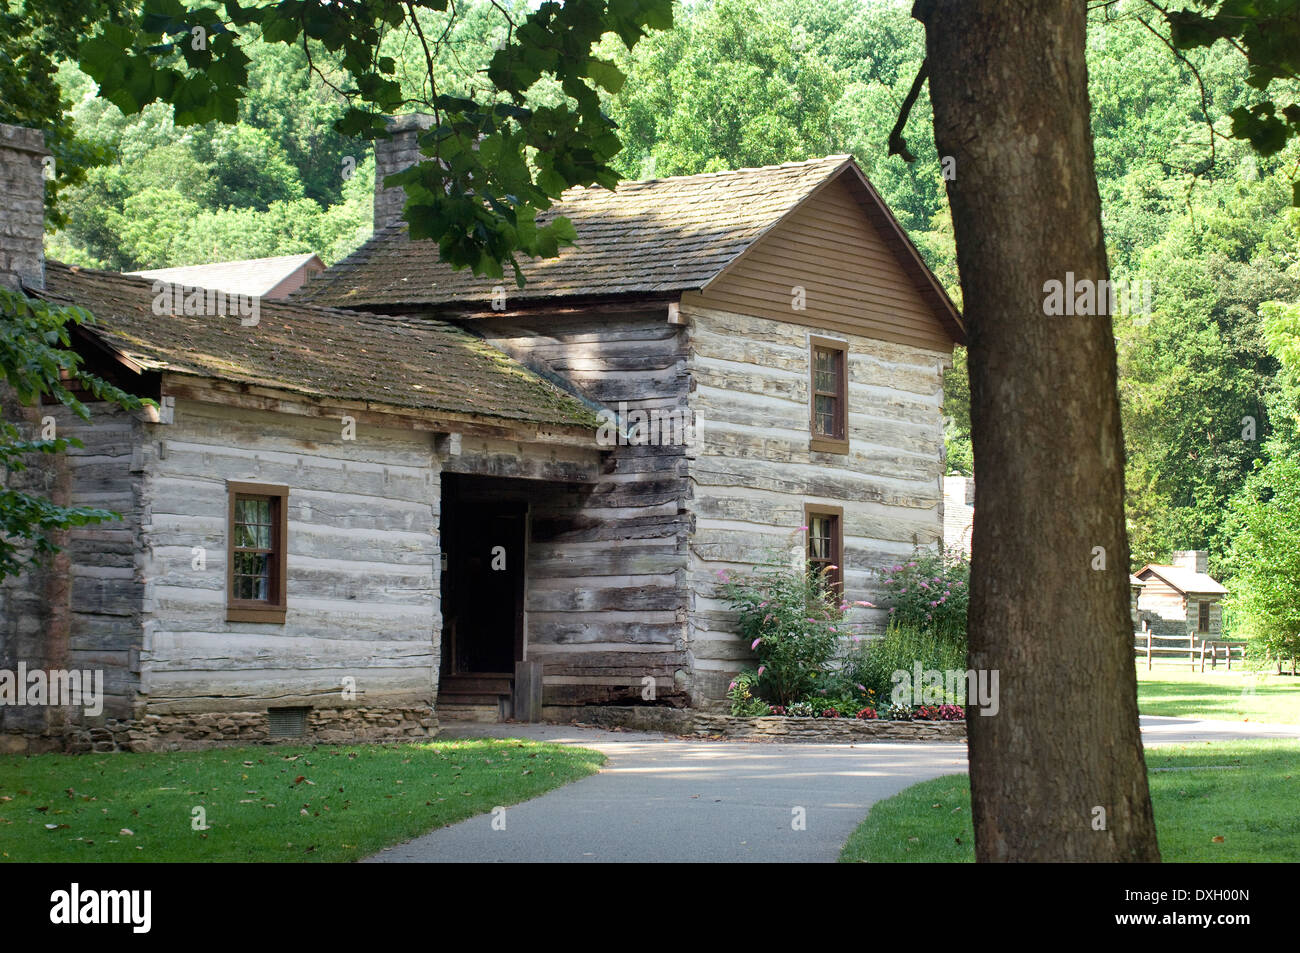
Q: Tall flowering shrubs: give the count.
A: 2